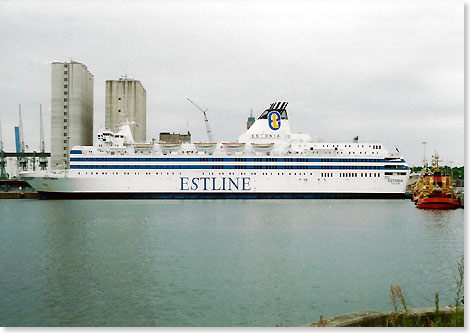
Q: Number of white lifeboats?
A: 5